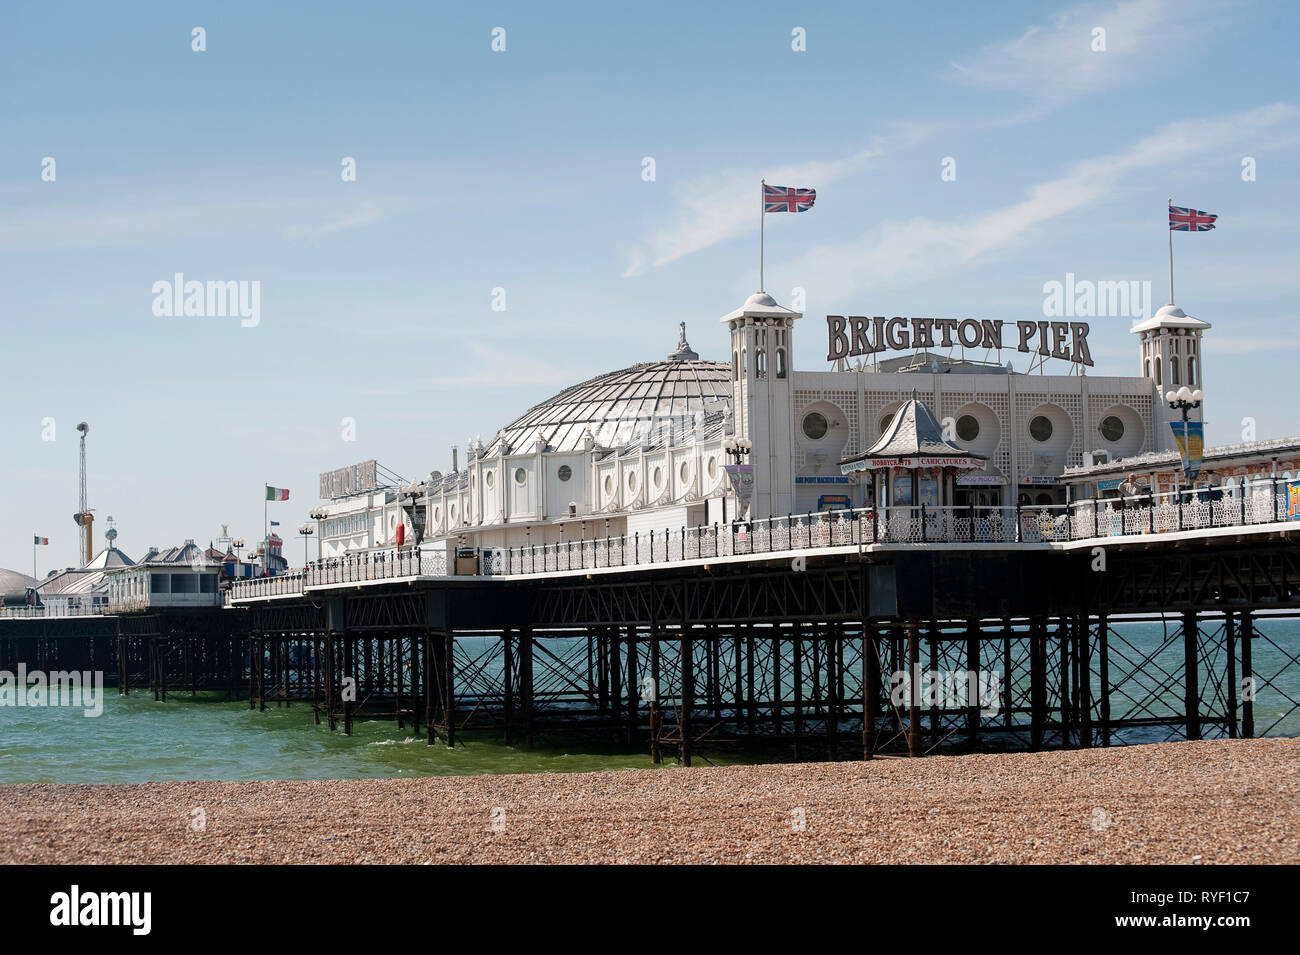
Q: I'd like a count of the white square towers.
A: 2